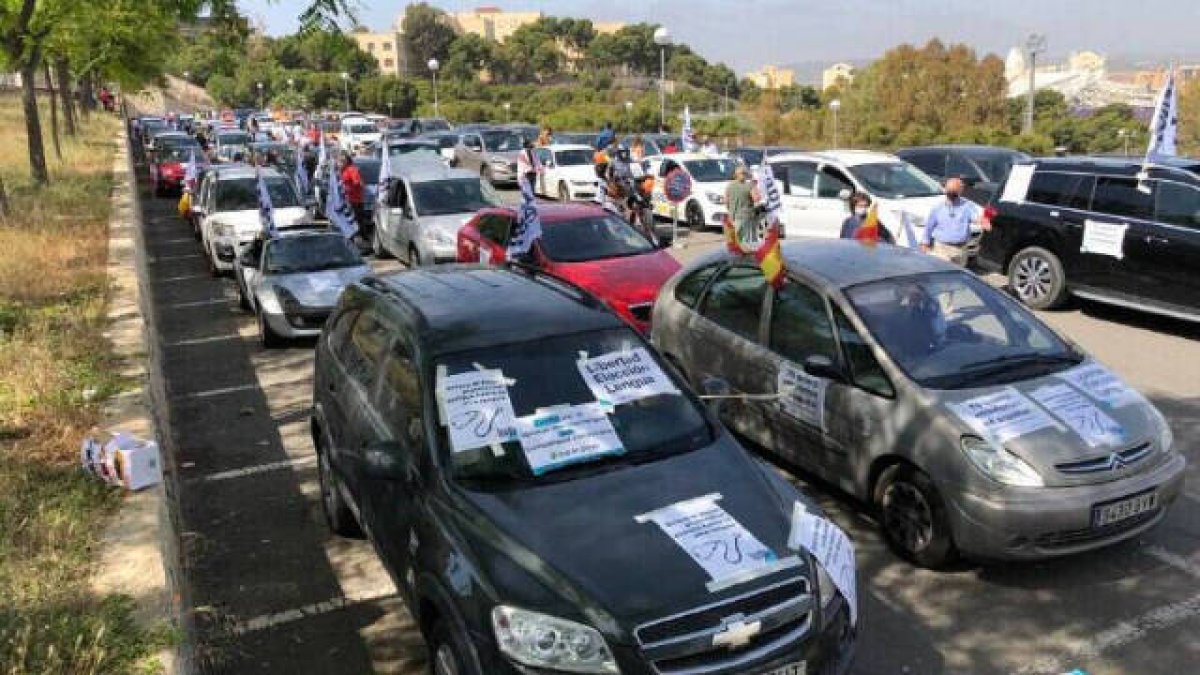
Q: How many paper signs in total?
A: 11